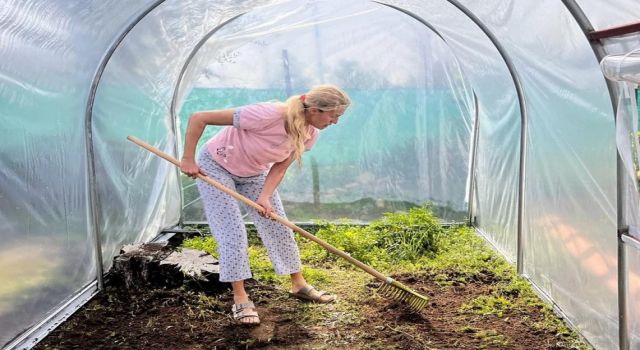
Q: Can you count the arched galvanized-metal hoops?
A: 3